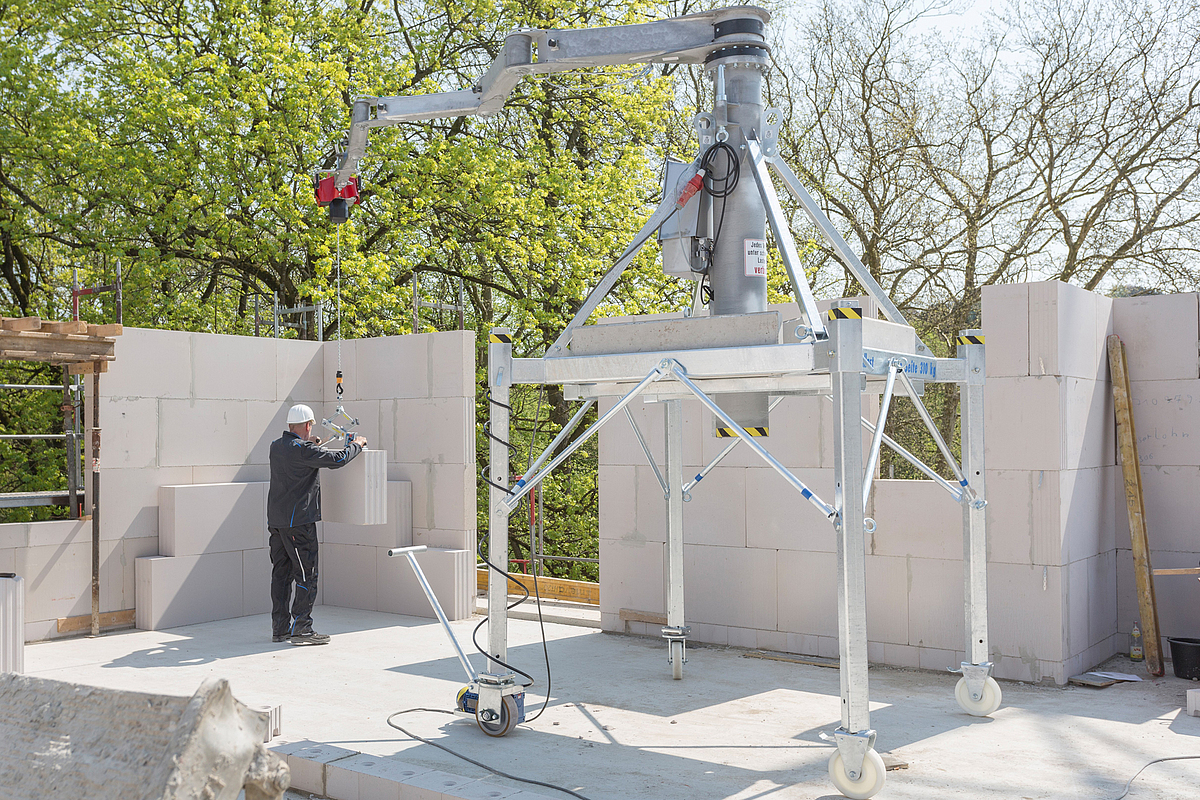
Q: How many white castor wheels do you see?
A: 3